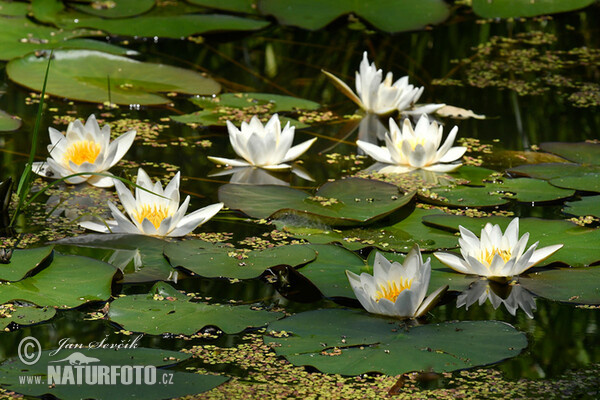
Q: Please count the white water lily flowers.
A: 7